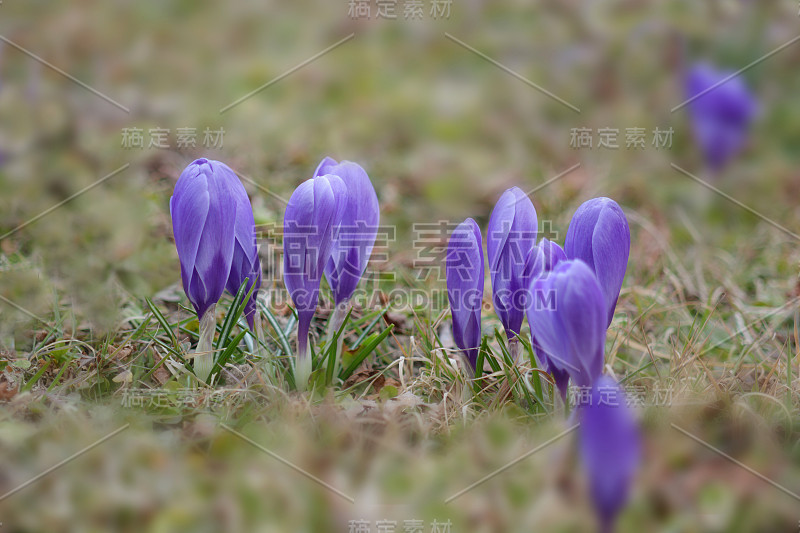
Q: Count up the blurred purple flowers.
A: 2